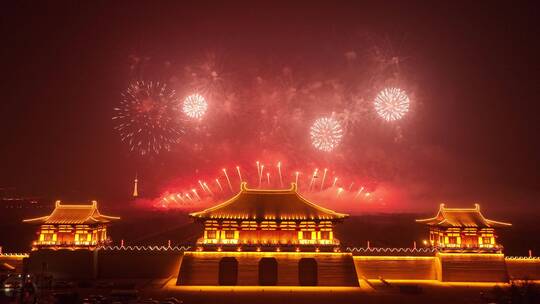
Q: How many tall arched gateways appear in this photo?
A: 3